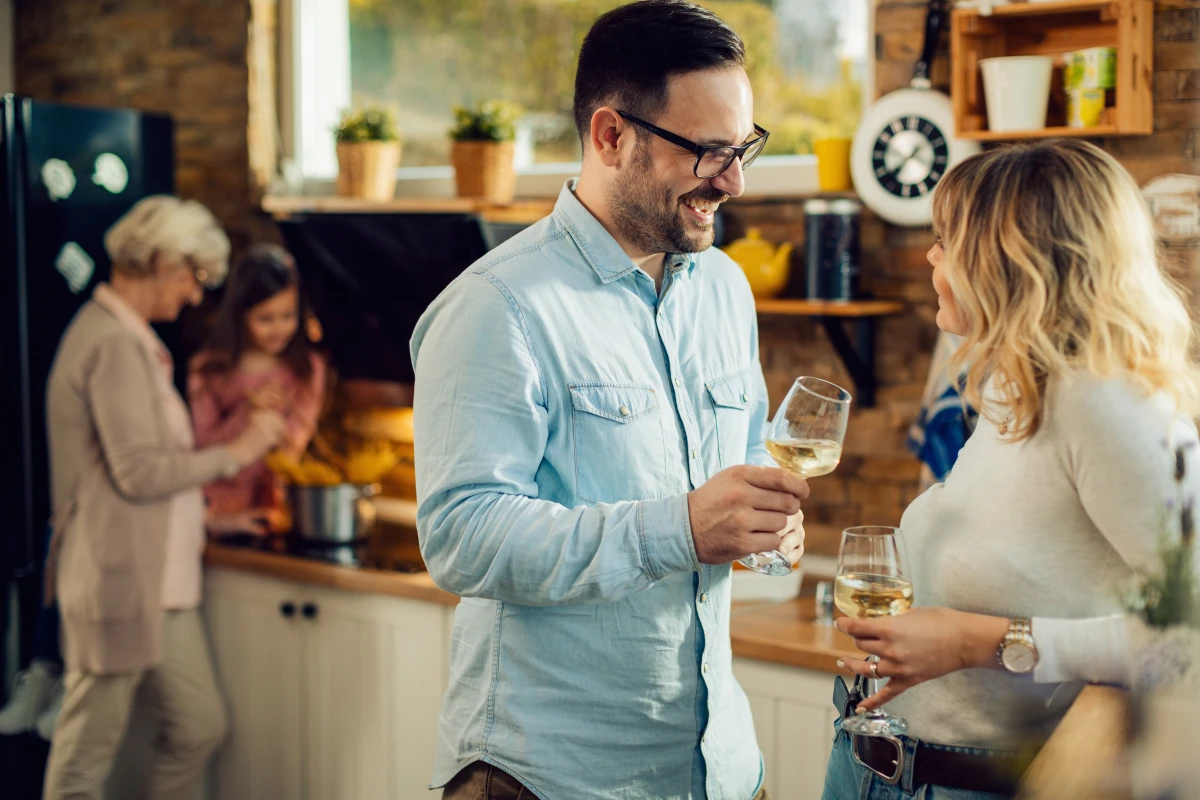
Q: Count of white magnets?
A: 3